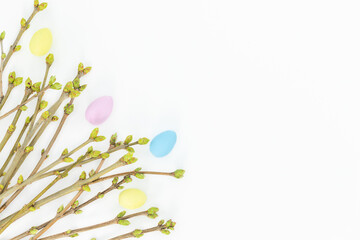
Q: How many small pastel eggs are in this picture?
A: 4